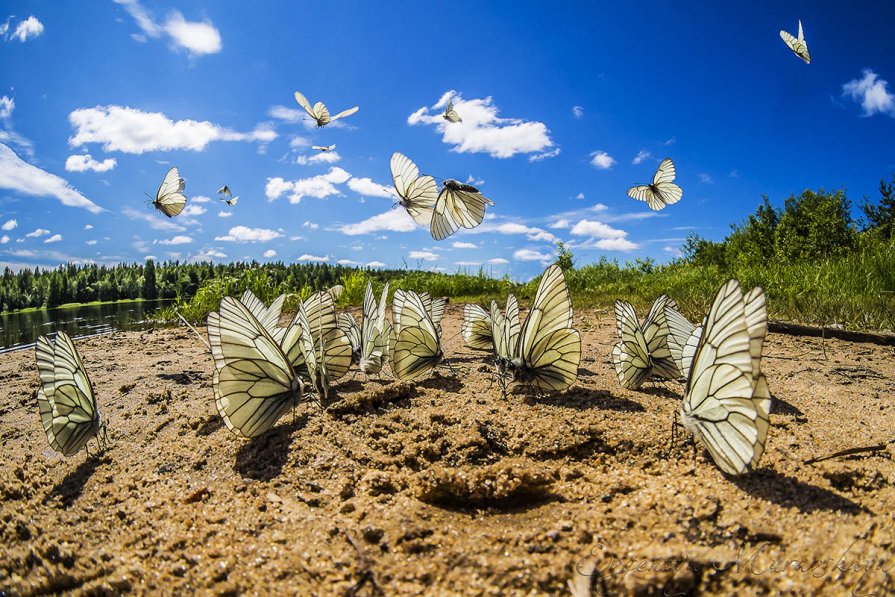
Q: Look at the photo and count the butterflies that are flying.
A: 10